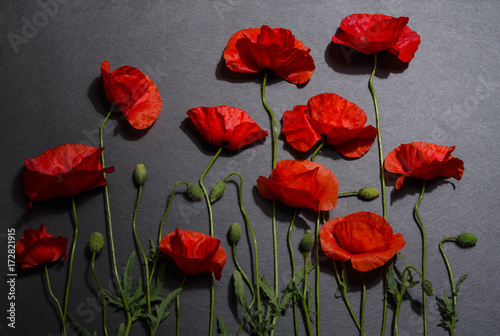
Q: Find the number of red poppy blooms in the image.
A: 11